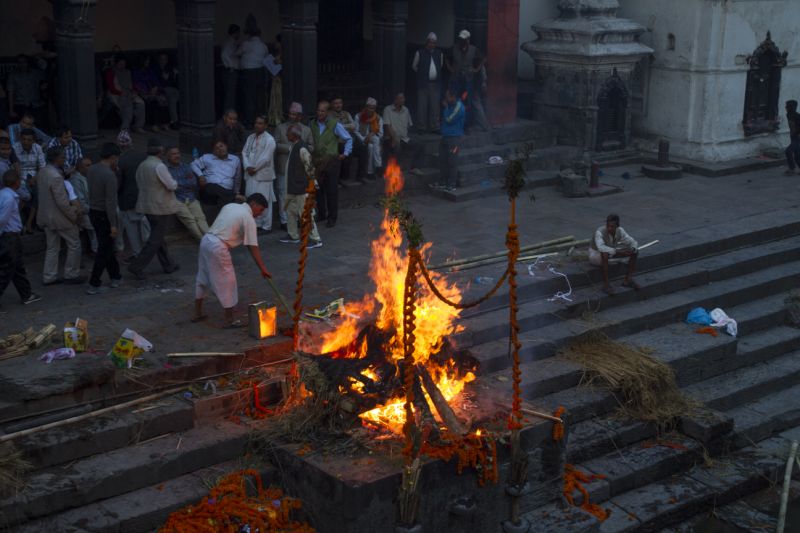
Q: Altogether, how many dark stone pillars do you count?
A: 5